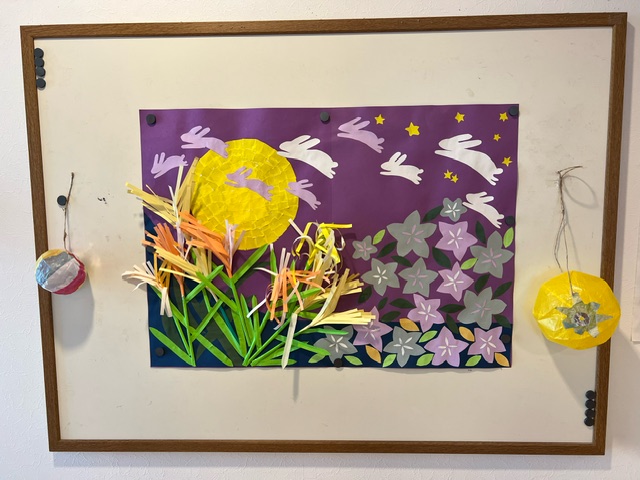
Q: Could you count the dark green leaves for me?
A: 14